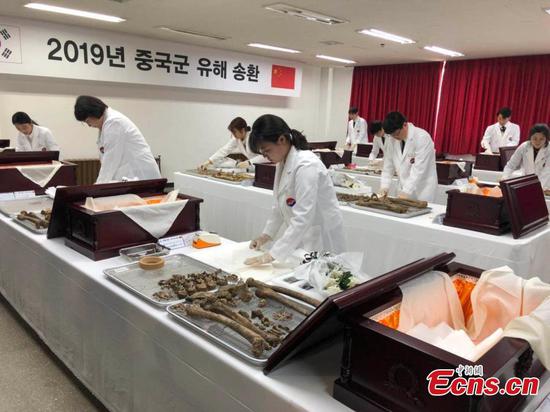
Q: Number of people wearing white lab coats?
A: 9